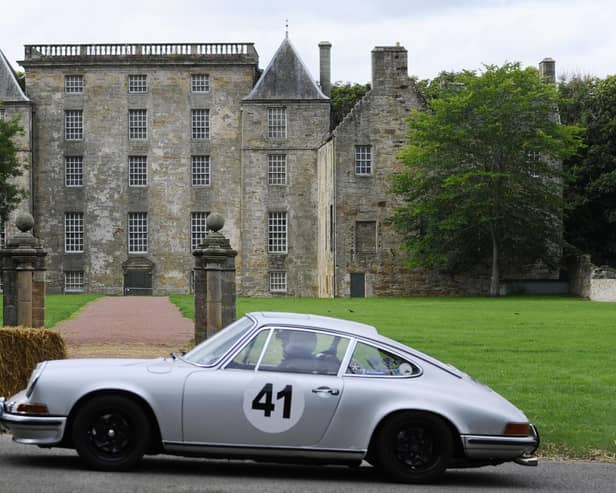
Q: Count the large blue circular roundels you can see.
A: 0